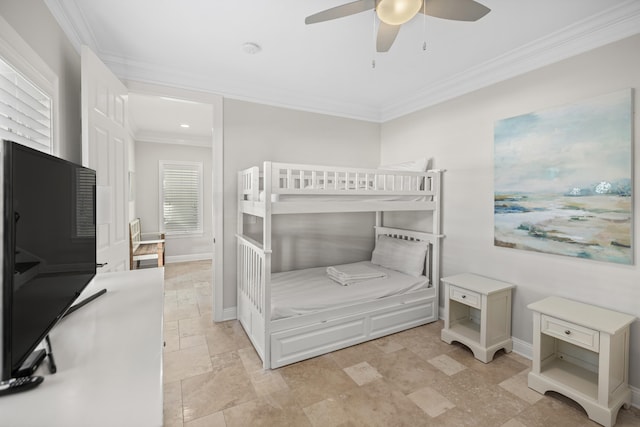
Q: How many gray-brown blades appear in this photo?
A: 3